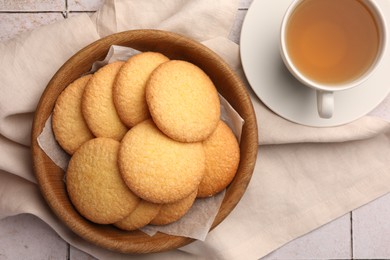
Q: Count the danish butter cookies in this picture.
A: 9